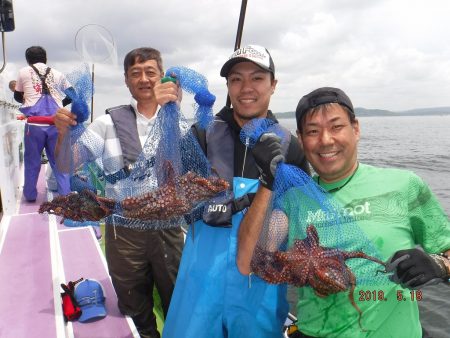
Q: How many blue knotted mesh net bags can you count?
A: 3